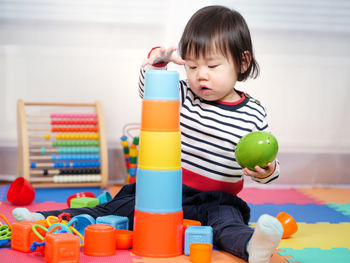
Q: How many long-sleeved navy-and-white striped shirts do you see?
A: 1